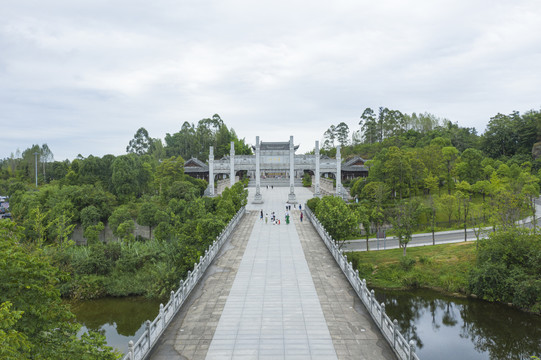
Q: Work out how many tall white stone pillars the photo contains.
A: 6